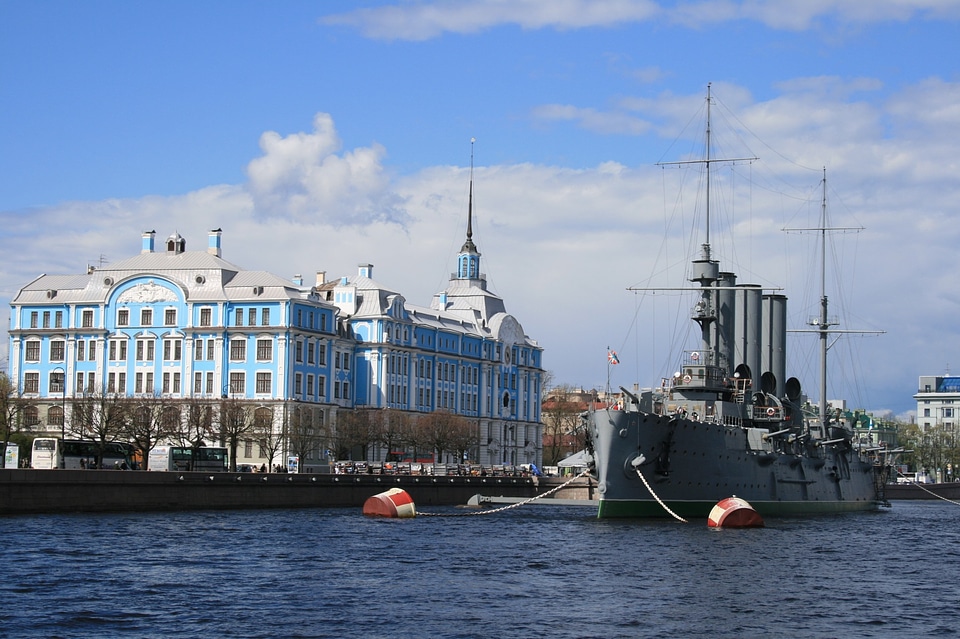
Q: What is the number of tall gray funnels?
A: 3